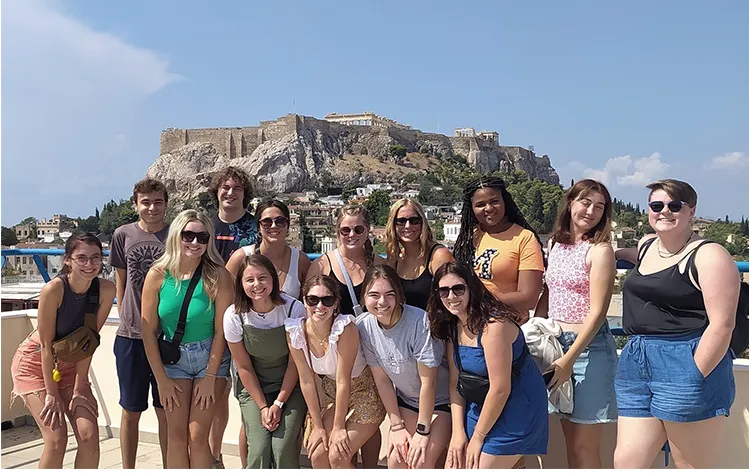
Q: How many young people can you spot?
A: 14